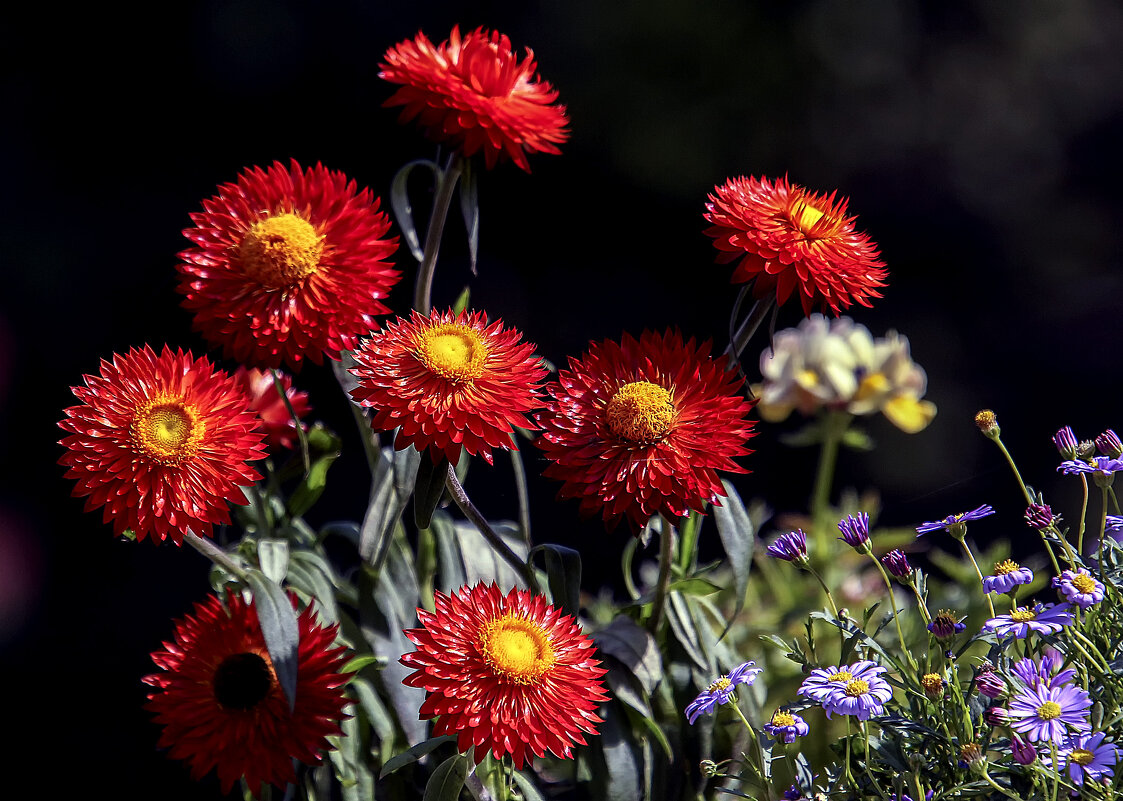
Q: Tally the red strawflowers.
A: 8